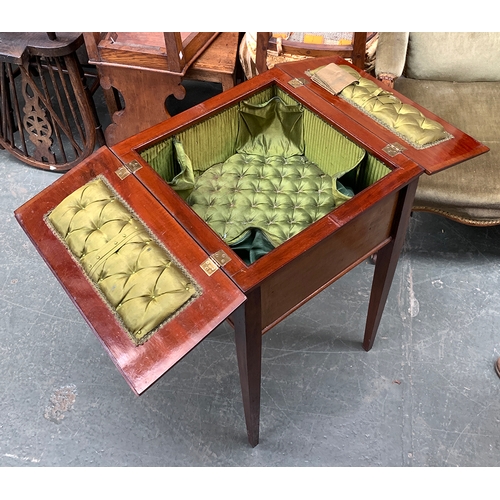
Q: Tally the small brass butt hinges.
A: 4